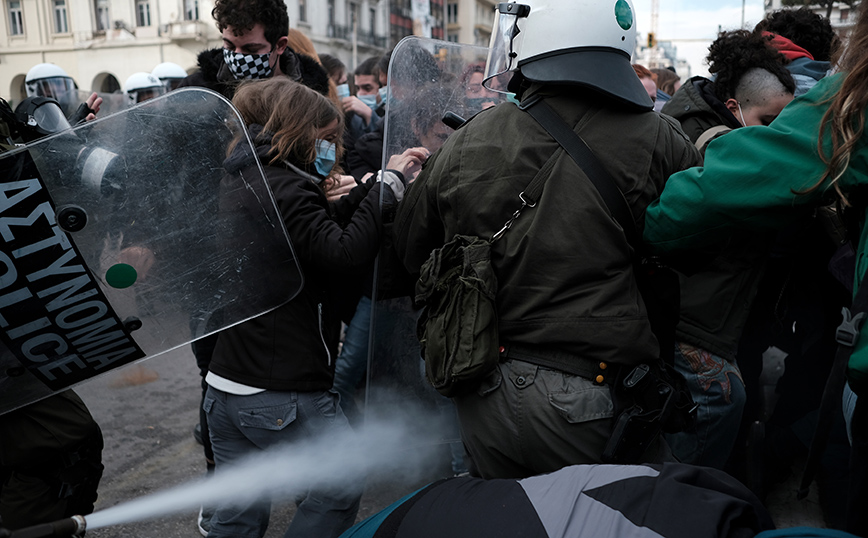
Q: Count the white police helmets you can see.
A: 4